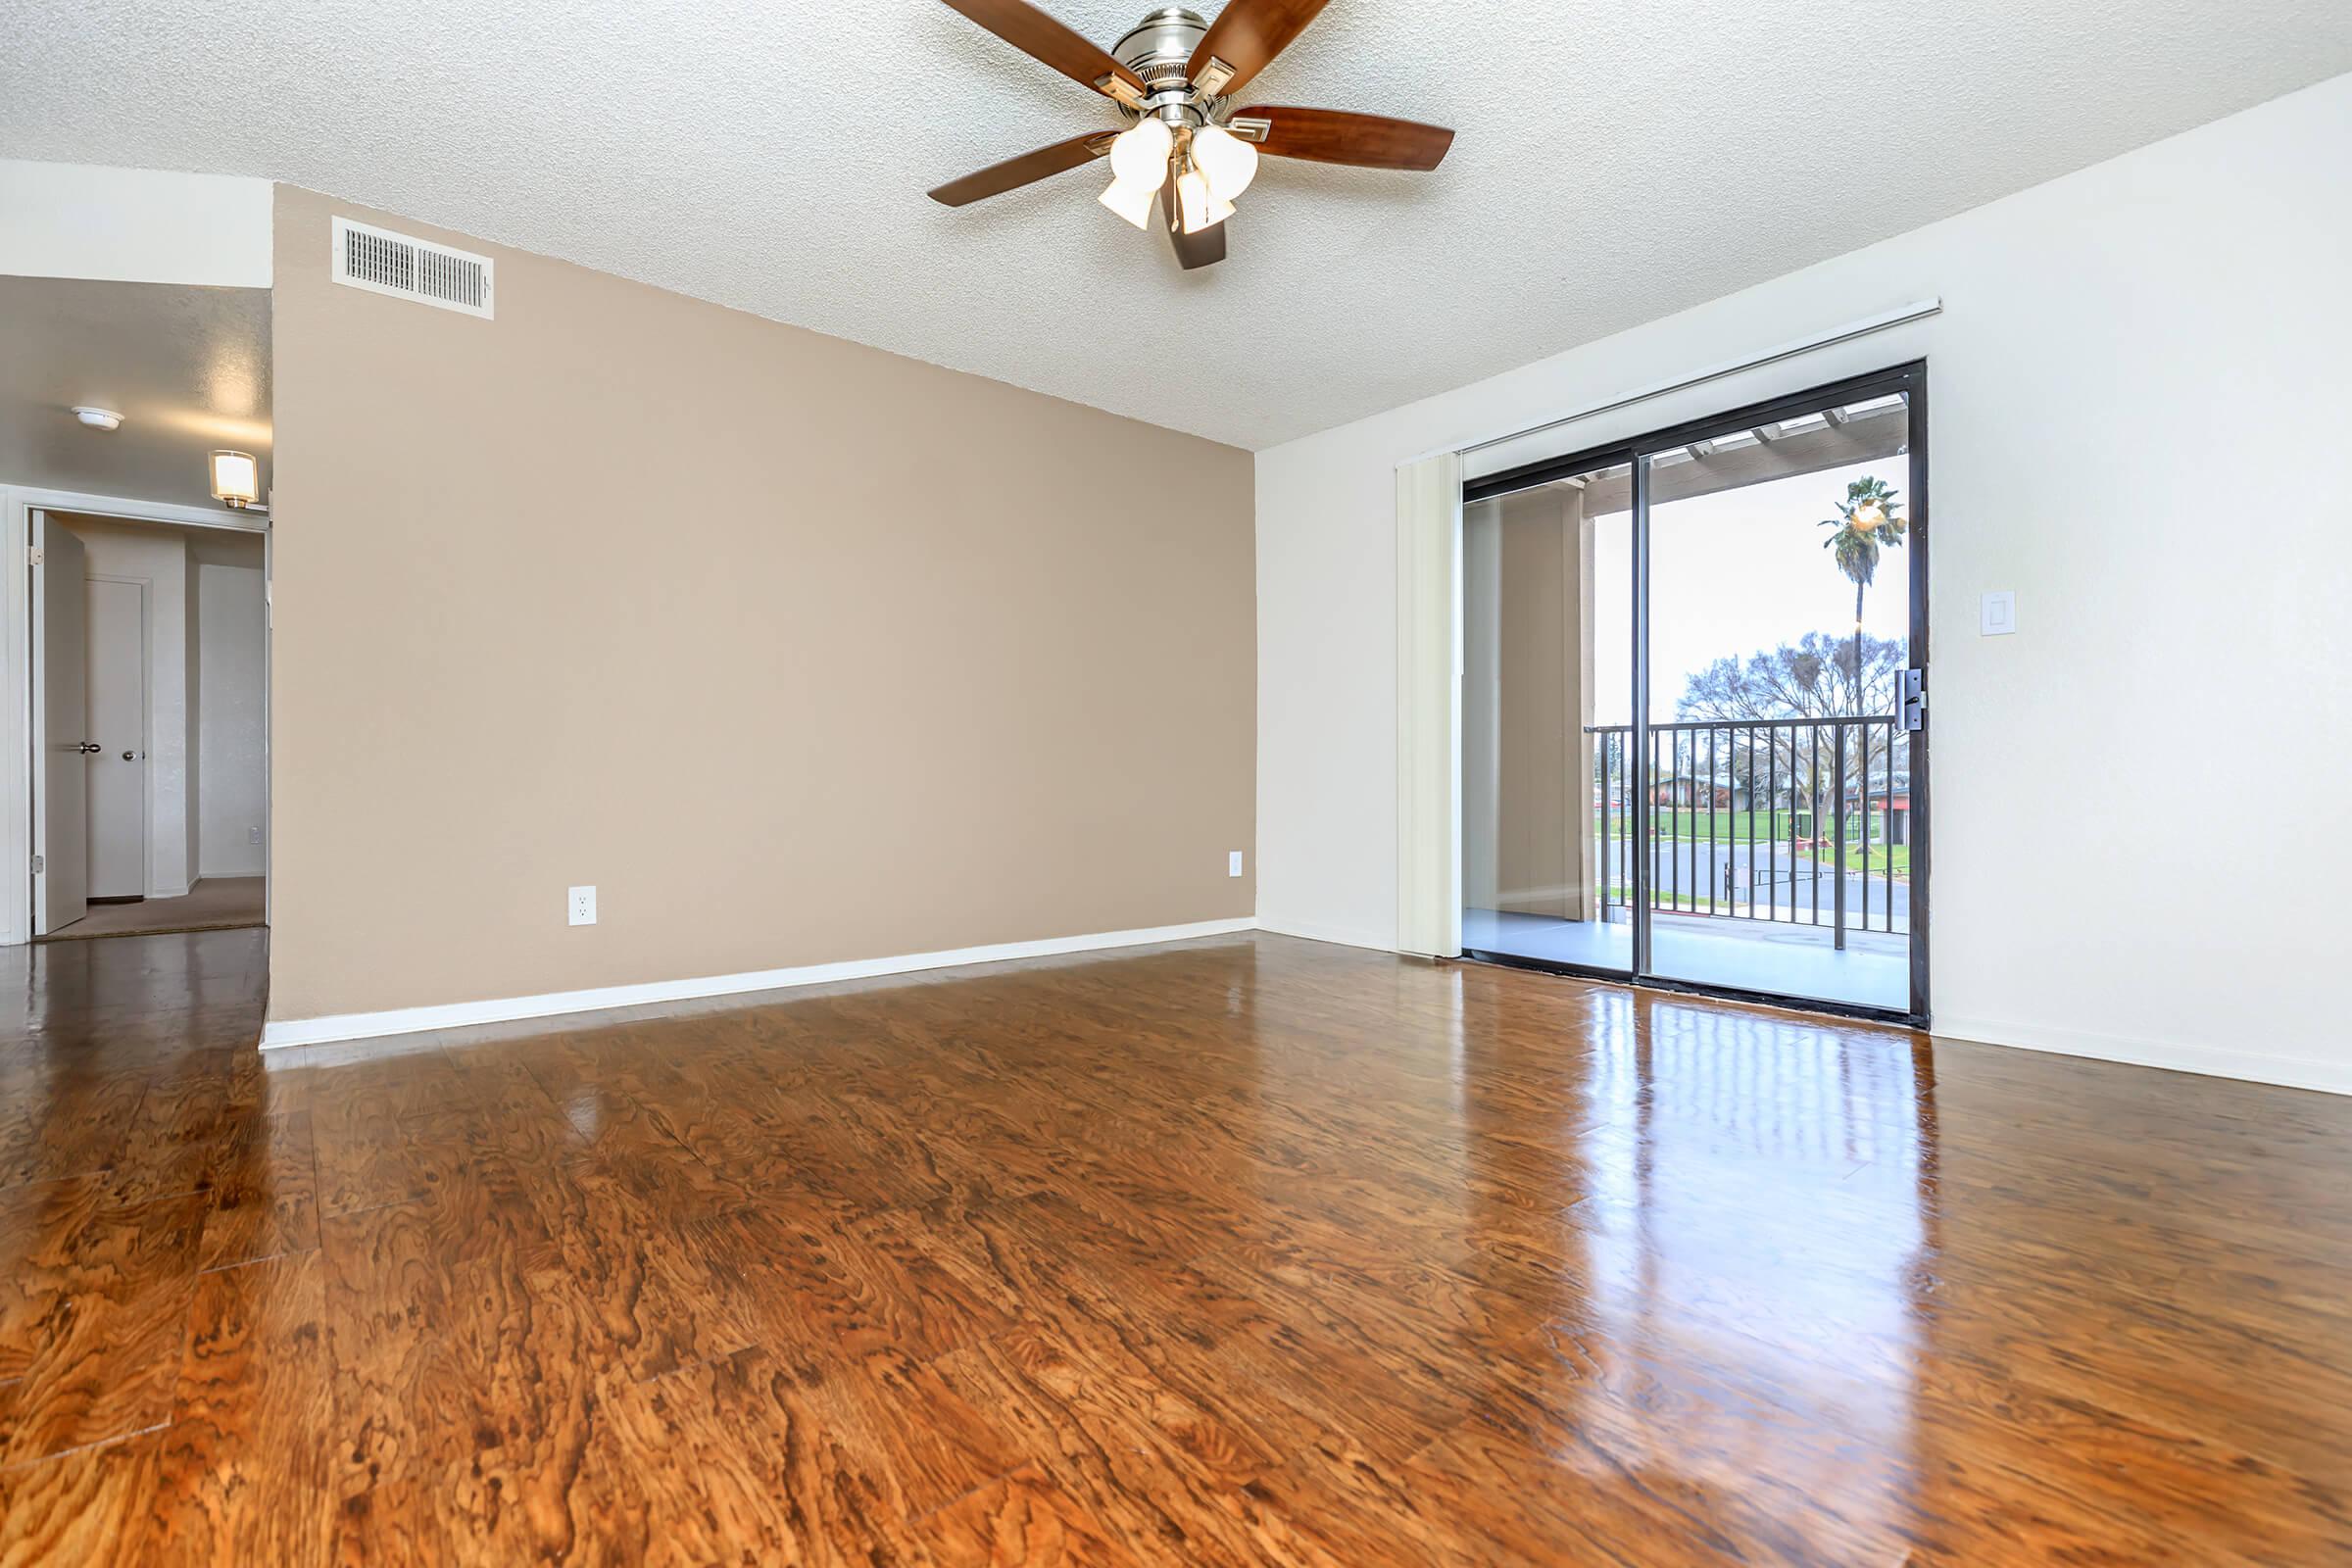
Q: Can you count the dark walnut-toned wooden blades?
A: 5